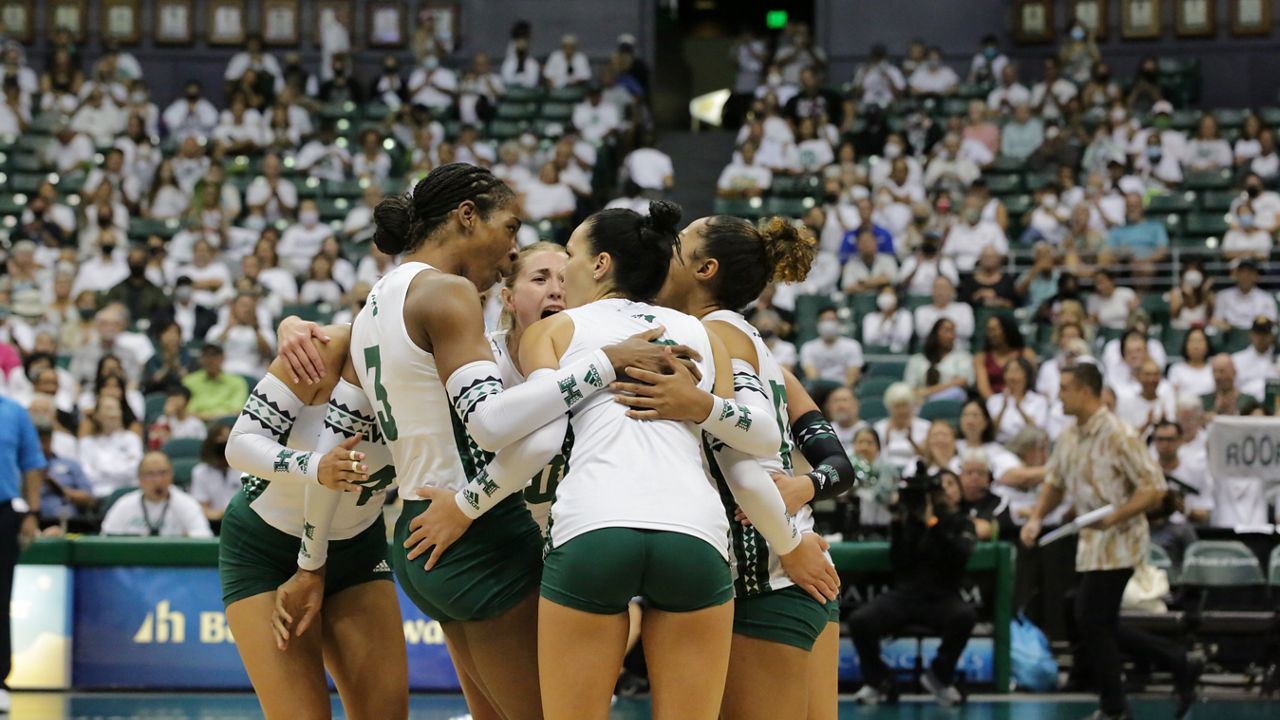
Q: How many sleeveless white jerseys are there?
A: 5